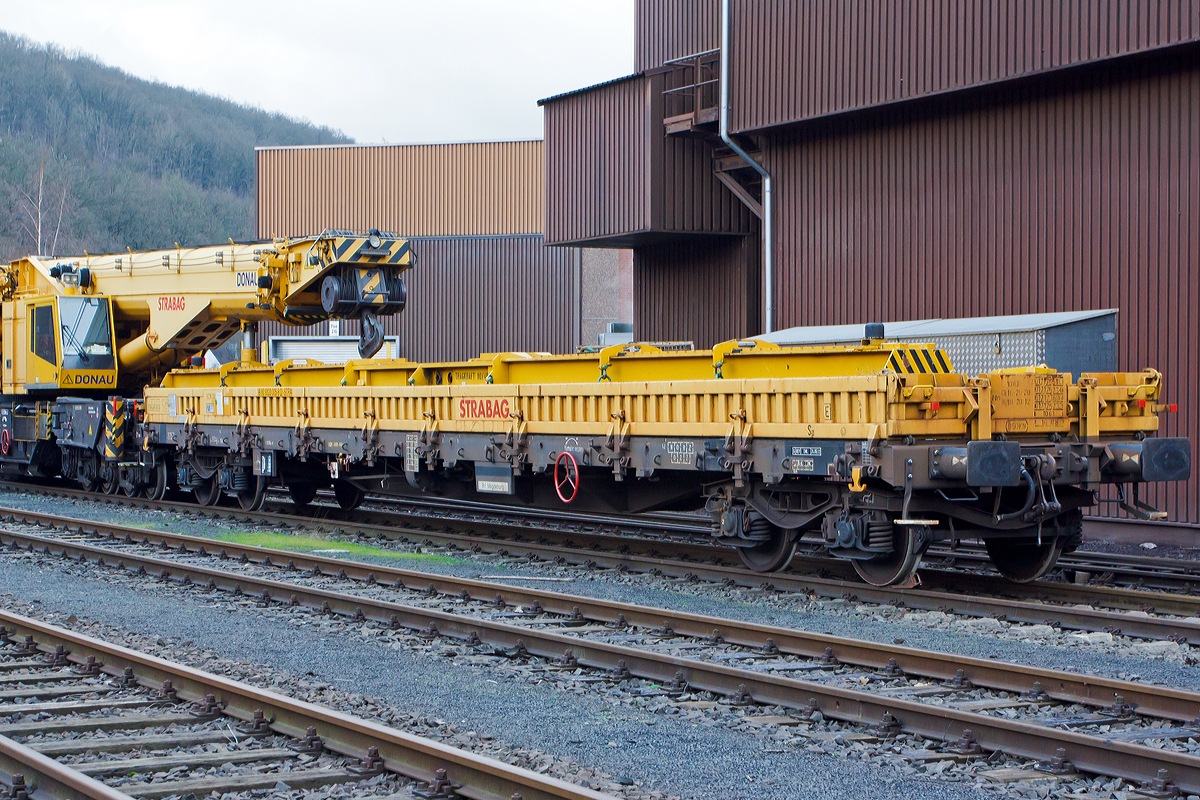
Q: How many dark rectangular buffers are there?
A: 2